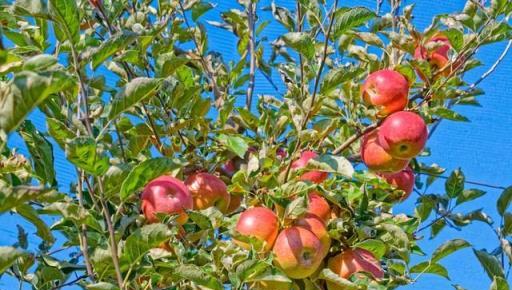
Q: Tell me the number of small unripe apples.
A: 0